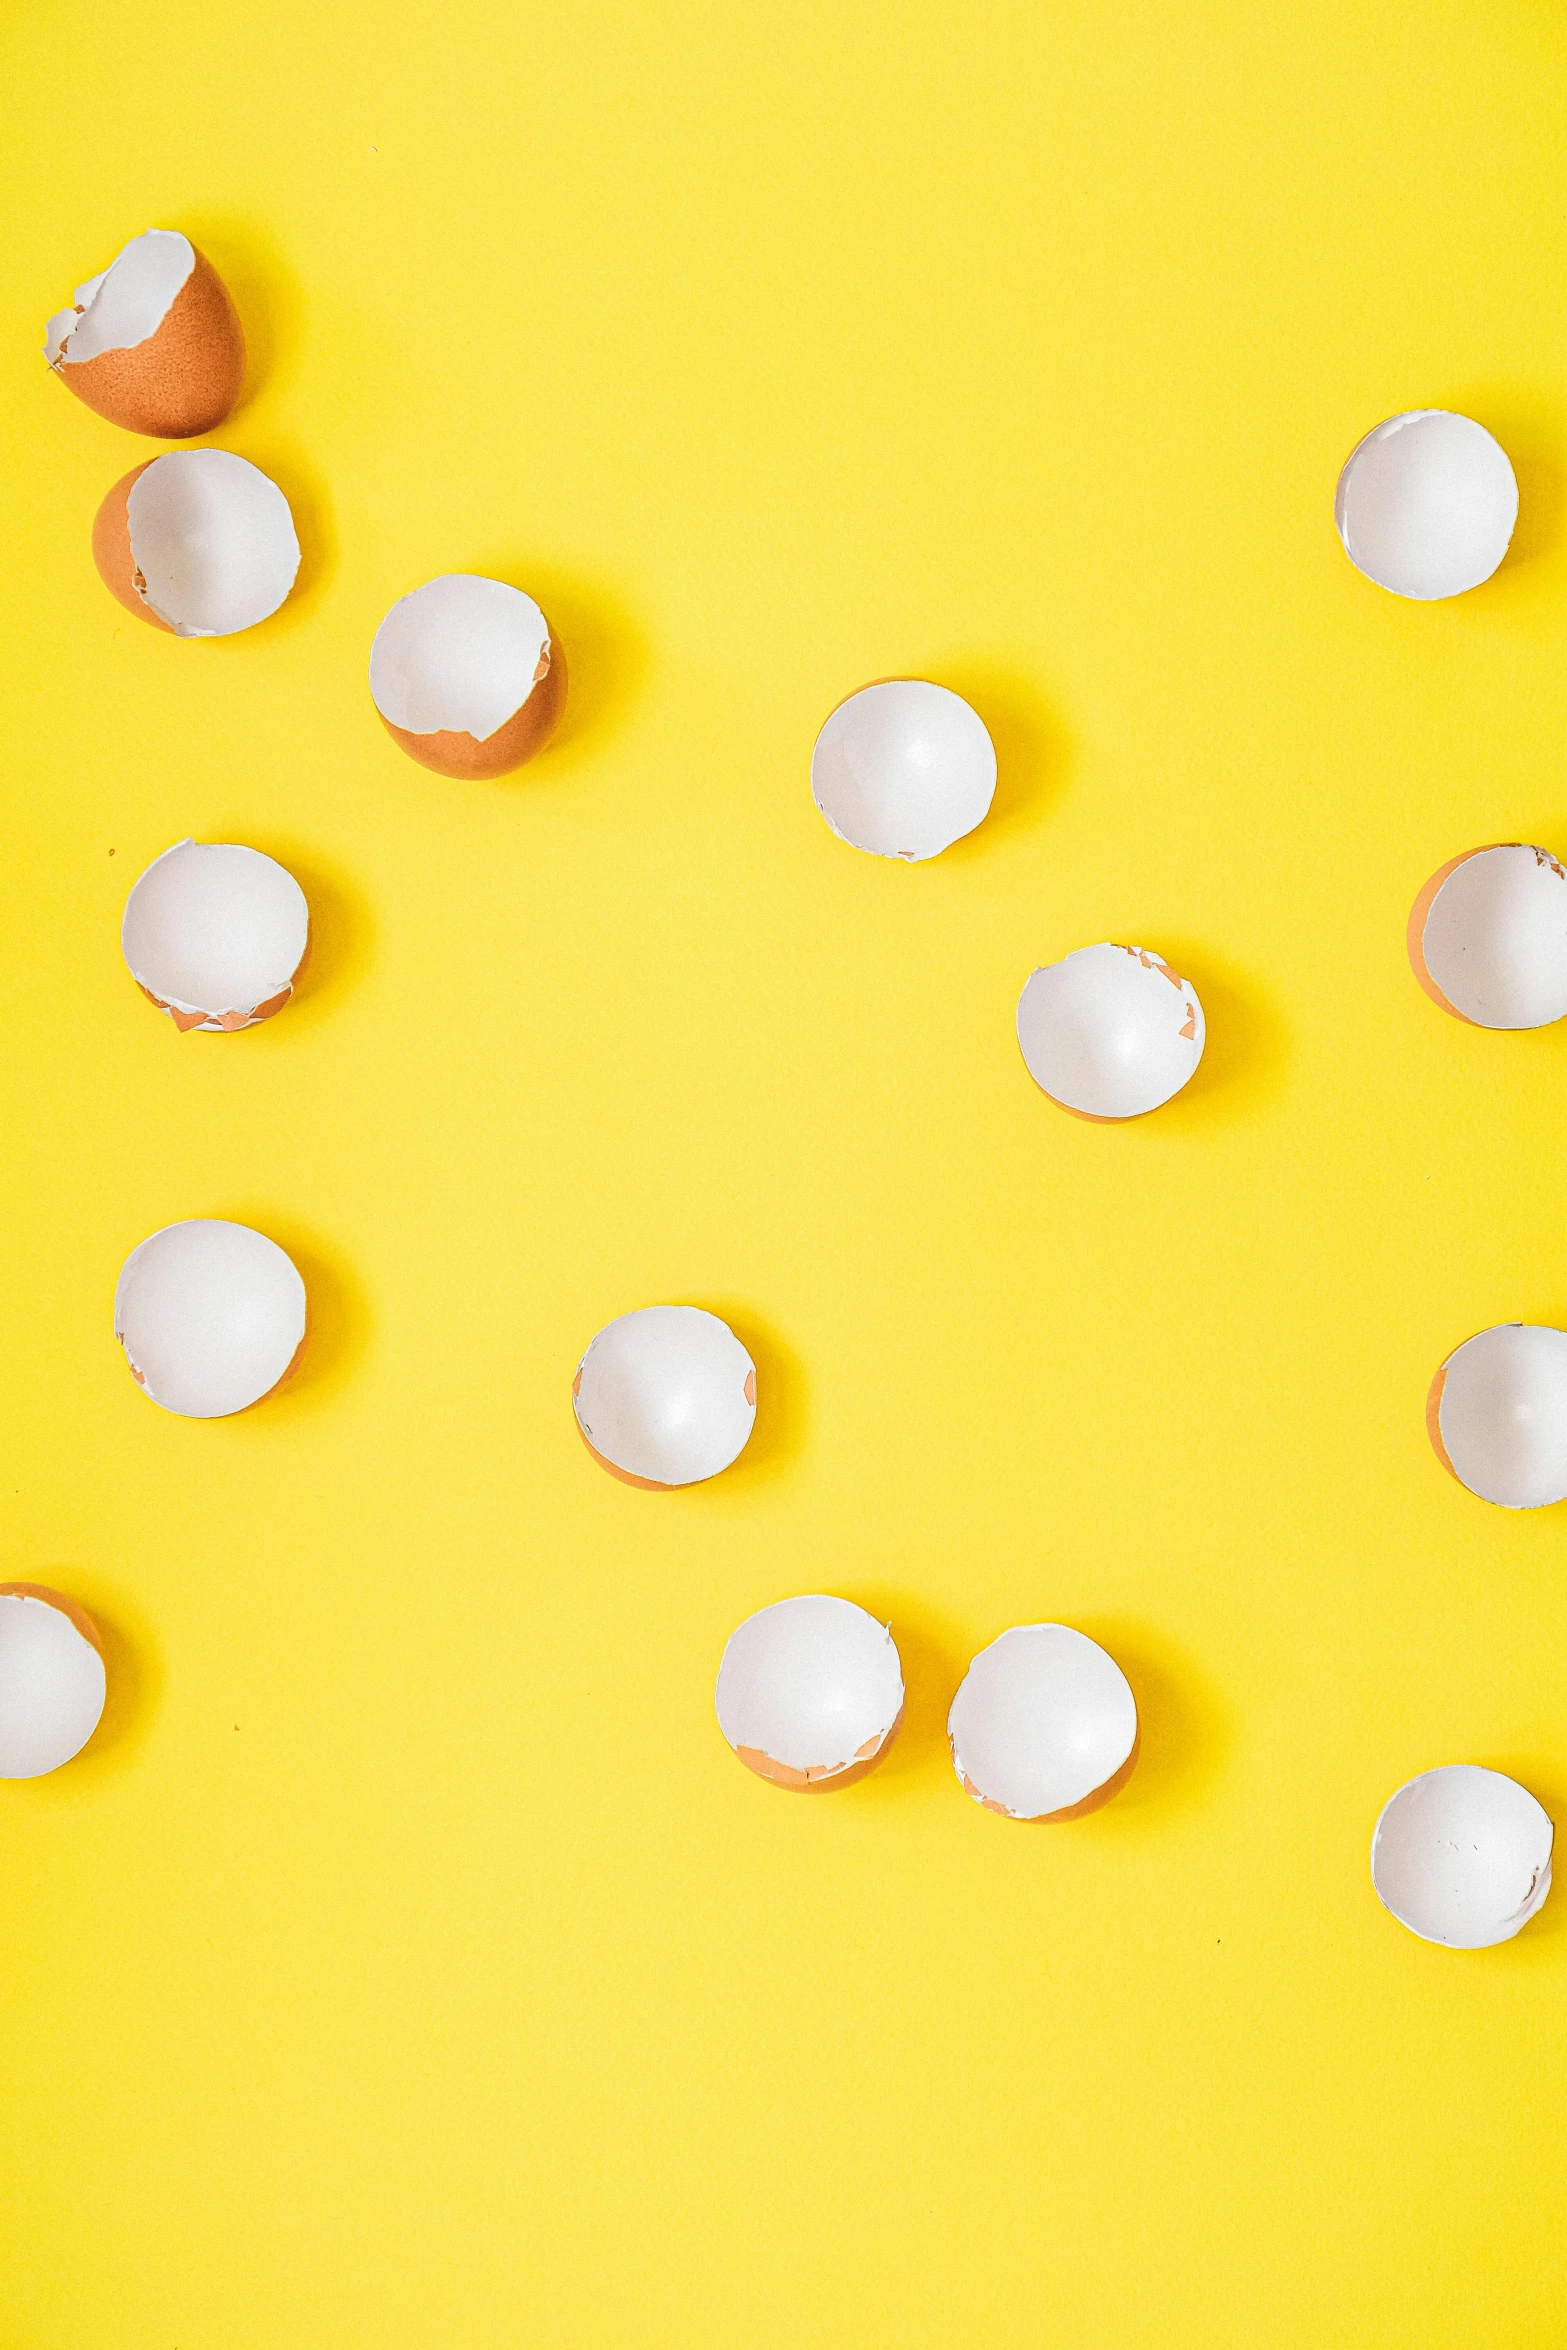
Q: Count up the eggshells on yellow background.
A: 15